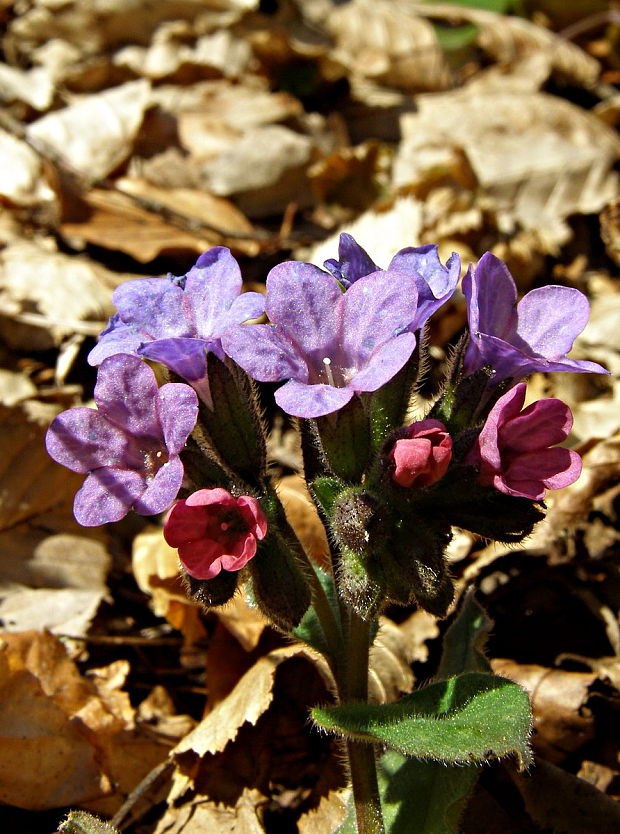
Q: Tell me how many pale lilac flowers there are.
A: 5